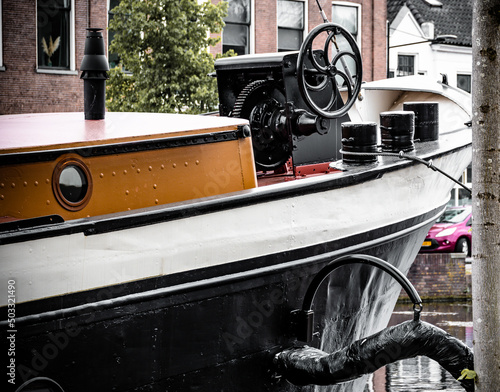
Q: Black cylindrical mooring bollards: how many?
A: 3